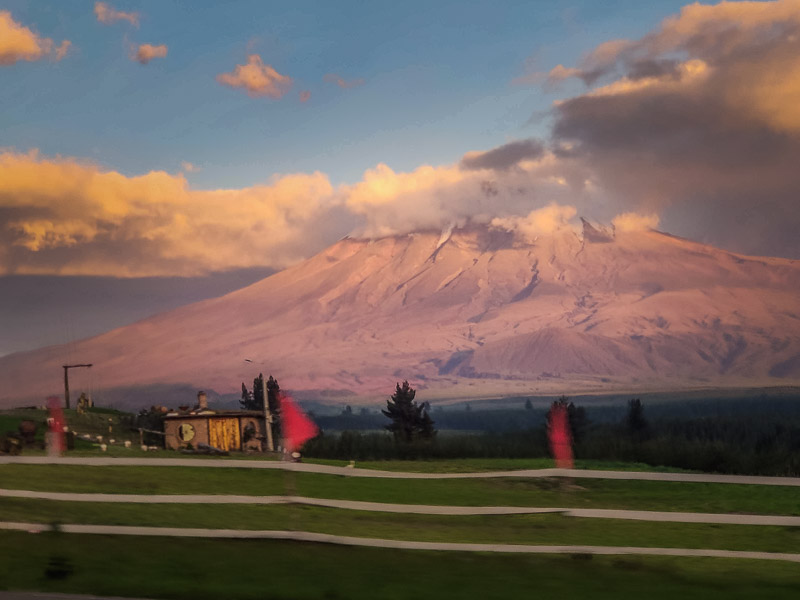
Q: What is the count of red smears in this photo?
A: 3